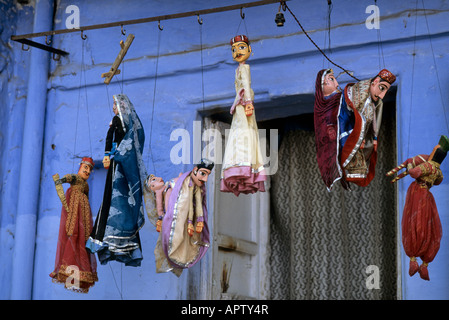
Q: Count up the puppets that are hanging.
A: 8